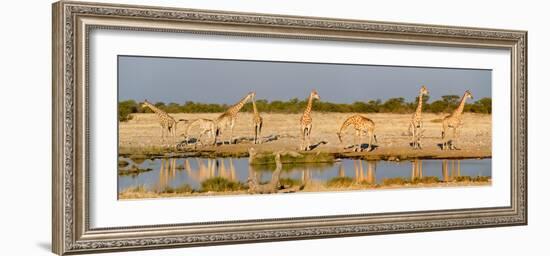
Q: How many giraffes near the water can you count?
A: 8